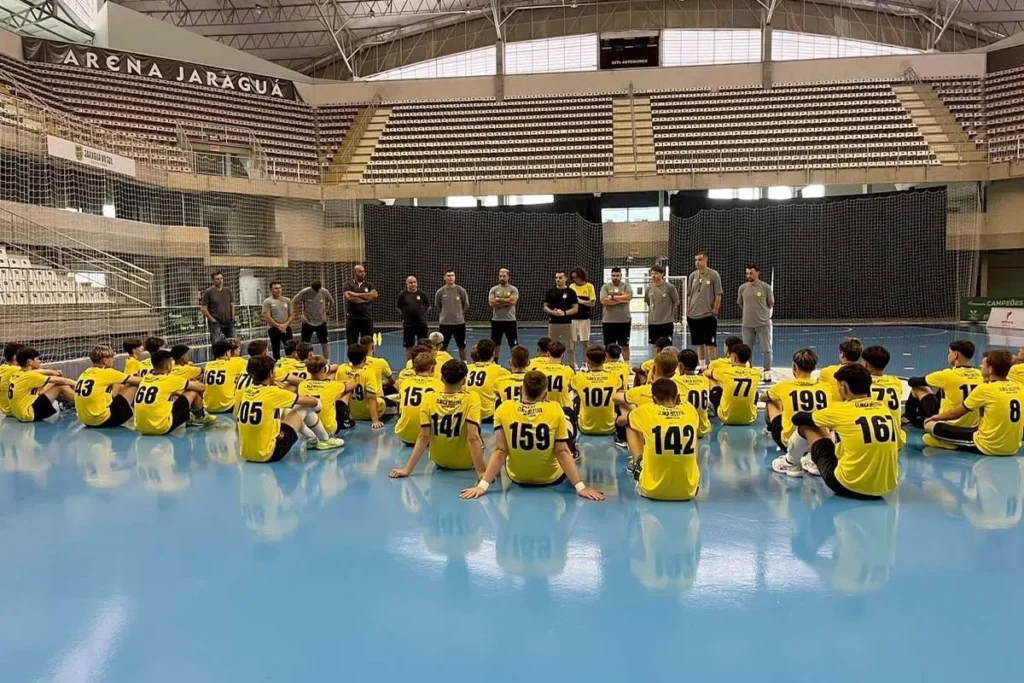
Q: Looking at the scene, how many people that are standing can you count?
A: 13